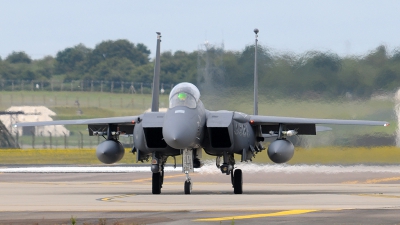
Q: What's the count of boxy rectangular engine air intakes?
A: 2